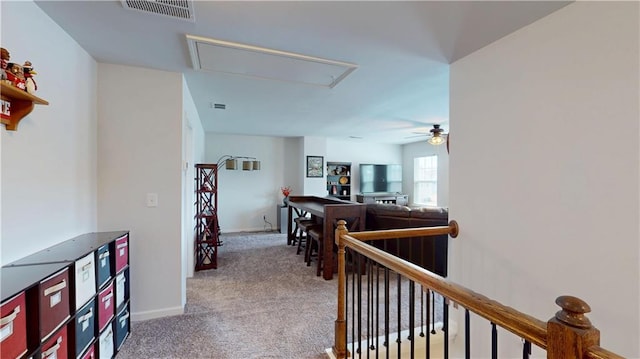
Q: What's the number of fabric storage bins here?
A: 12